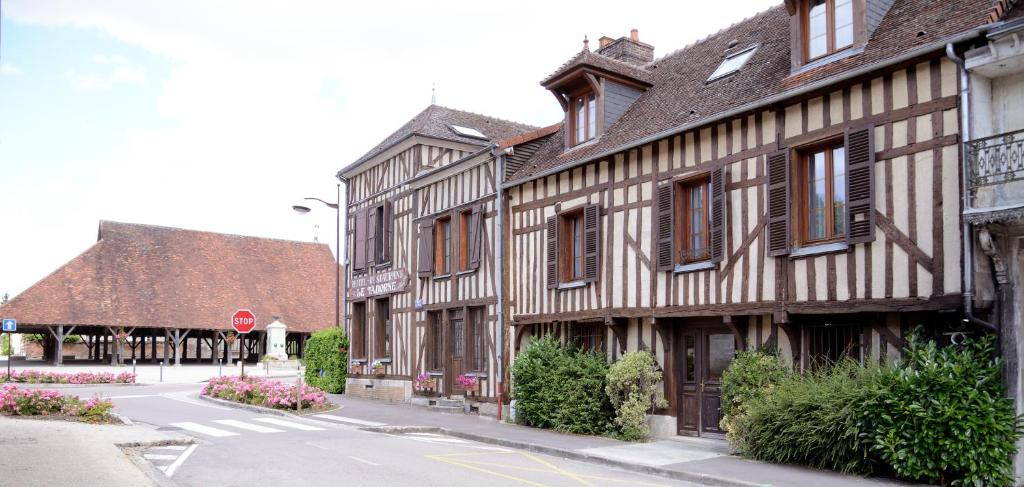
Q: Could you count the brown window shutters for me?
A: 11